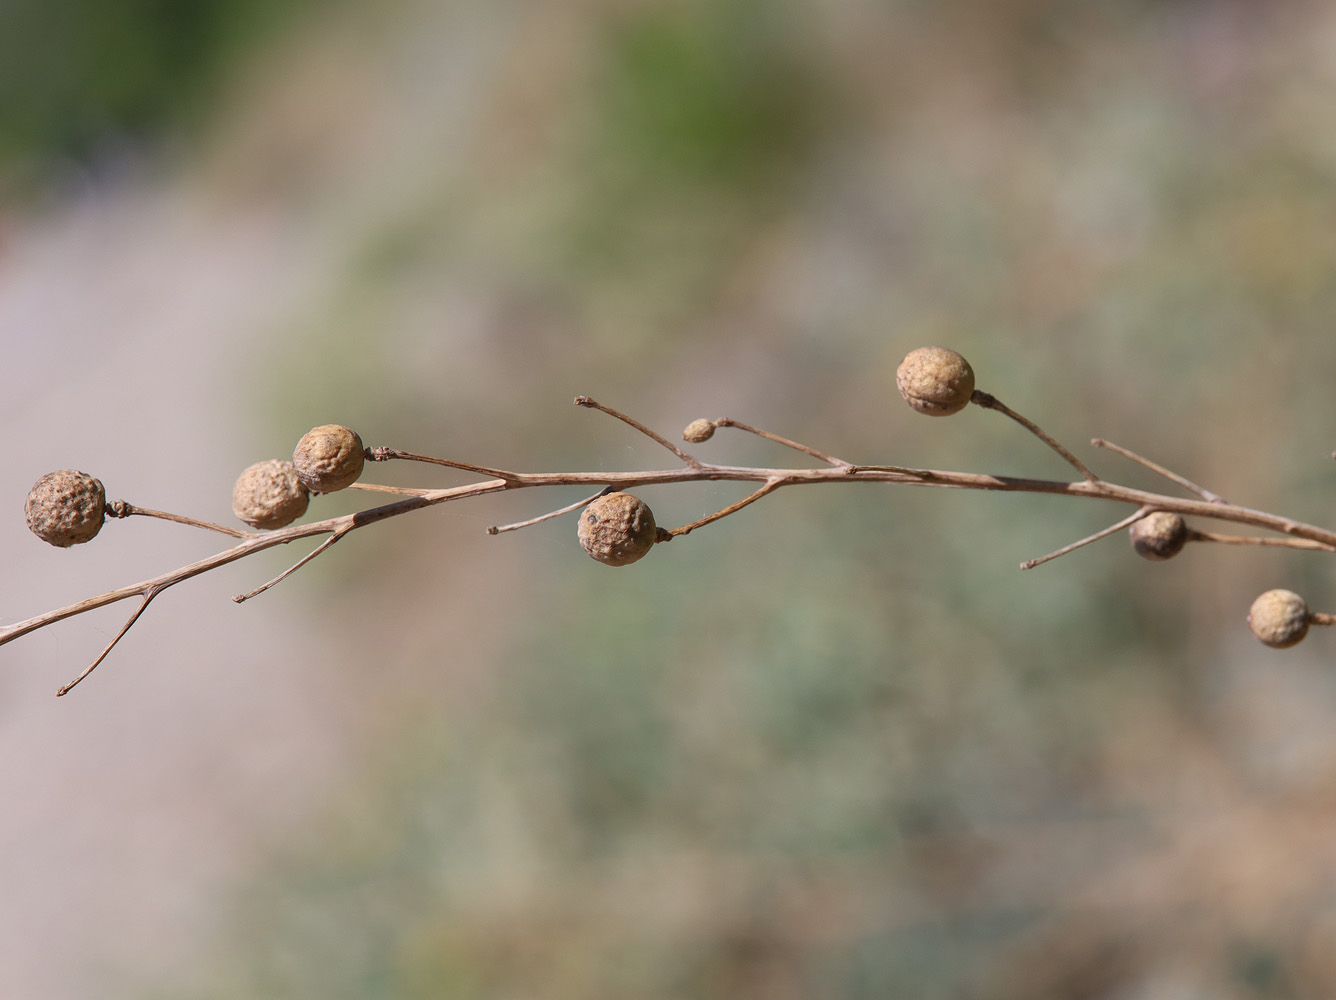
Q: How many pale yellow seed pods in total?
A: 8